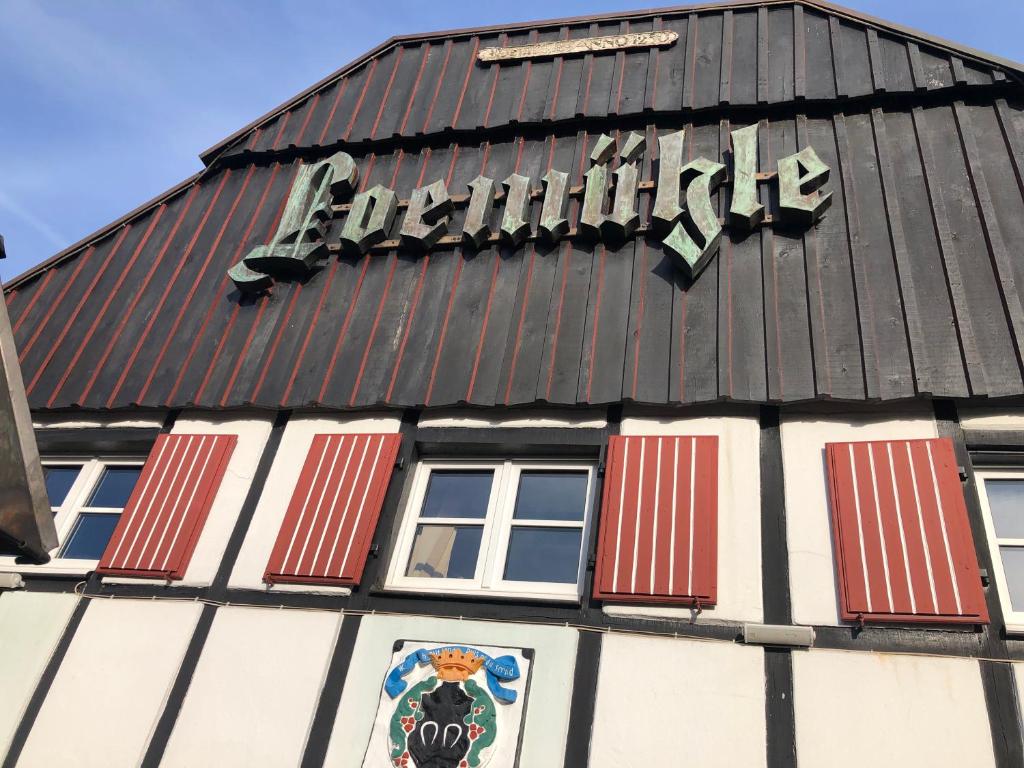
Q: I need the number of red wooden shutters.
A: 4